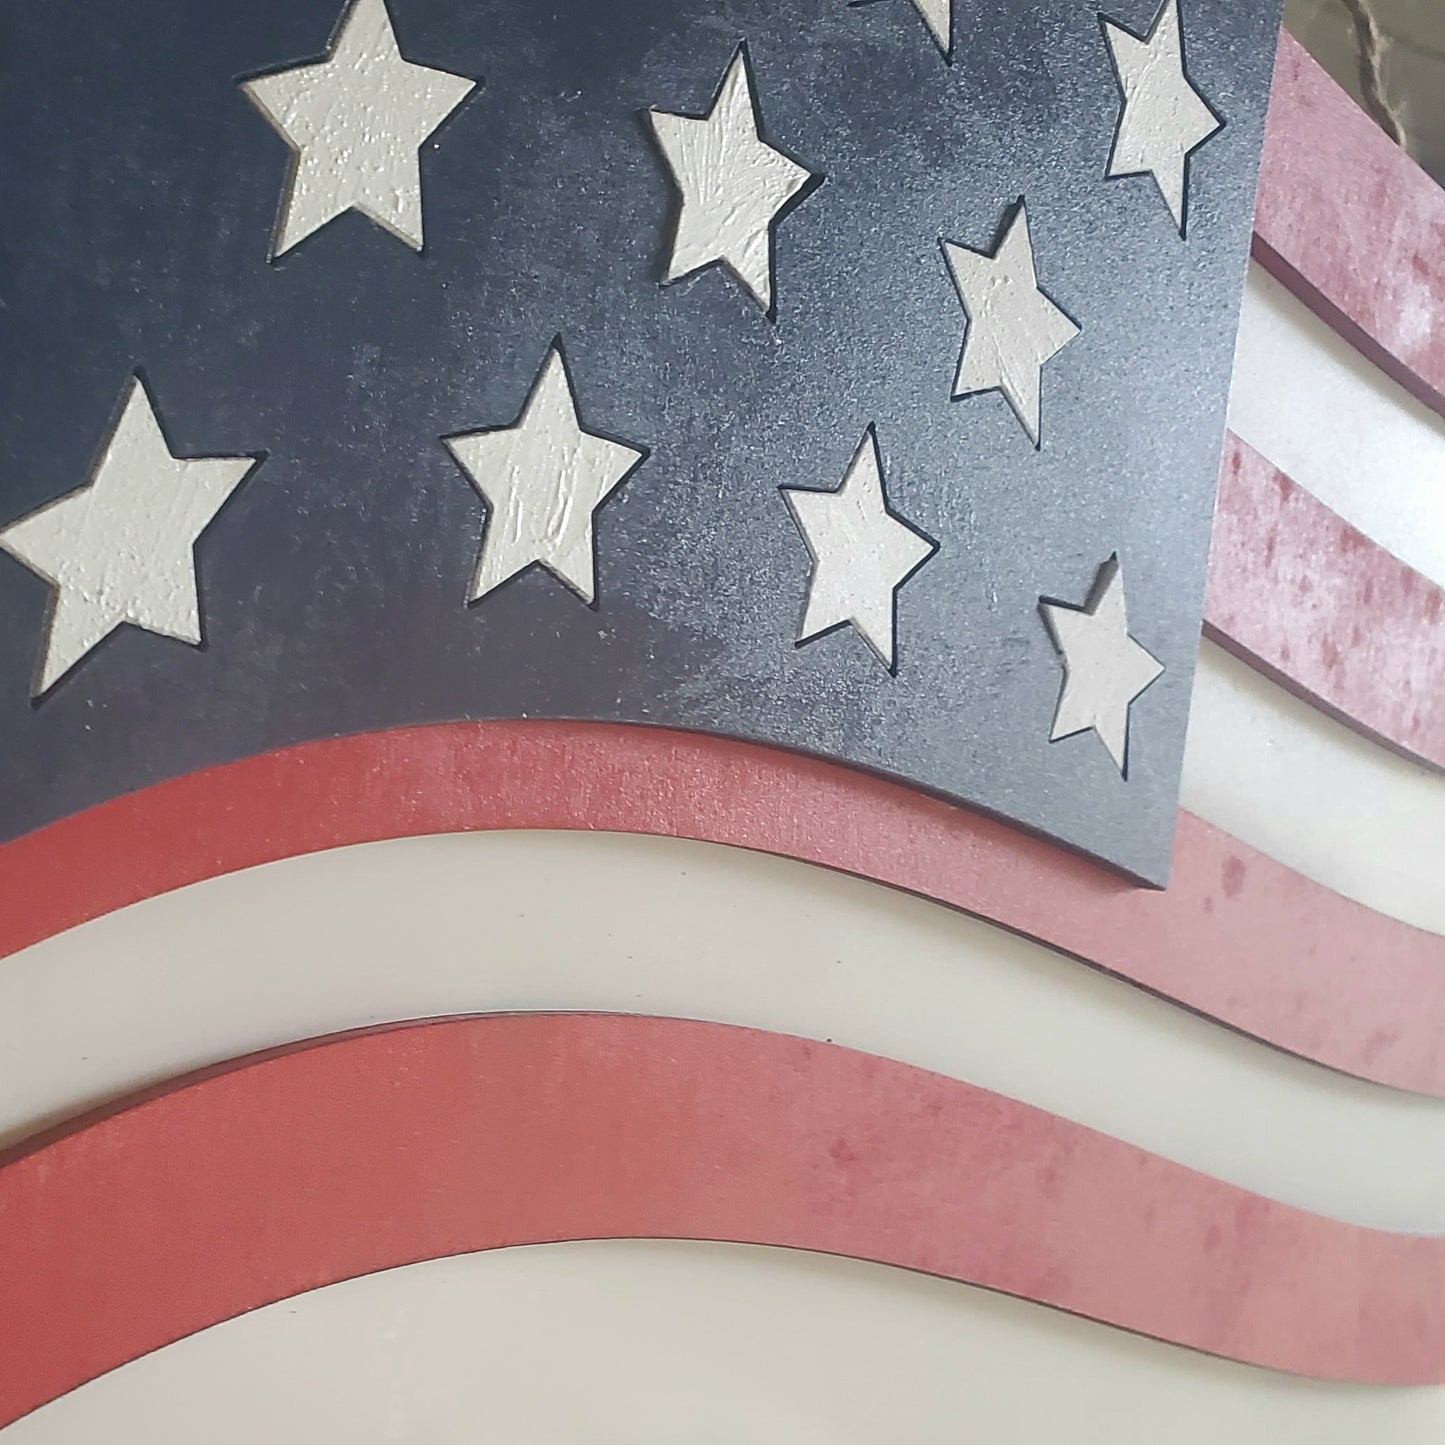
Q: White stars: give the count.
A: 9